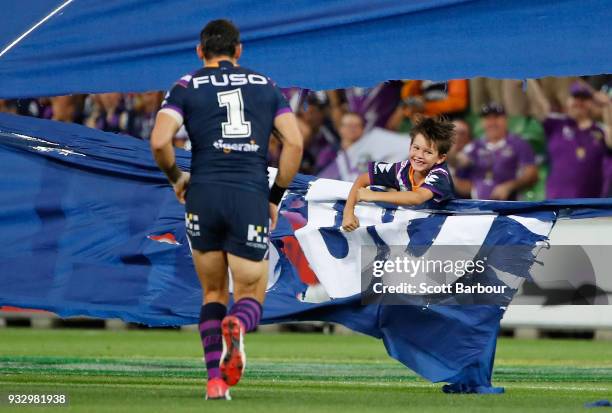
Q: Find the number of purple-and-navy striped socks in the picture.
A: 2